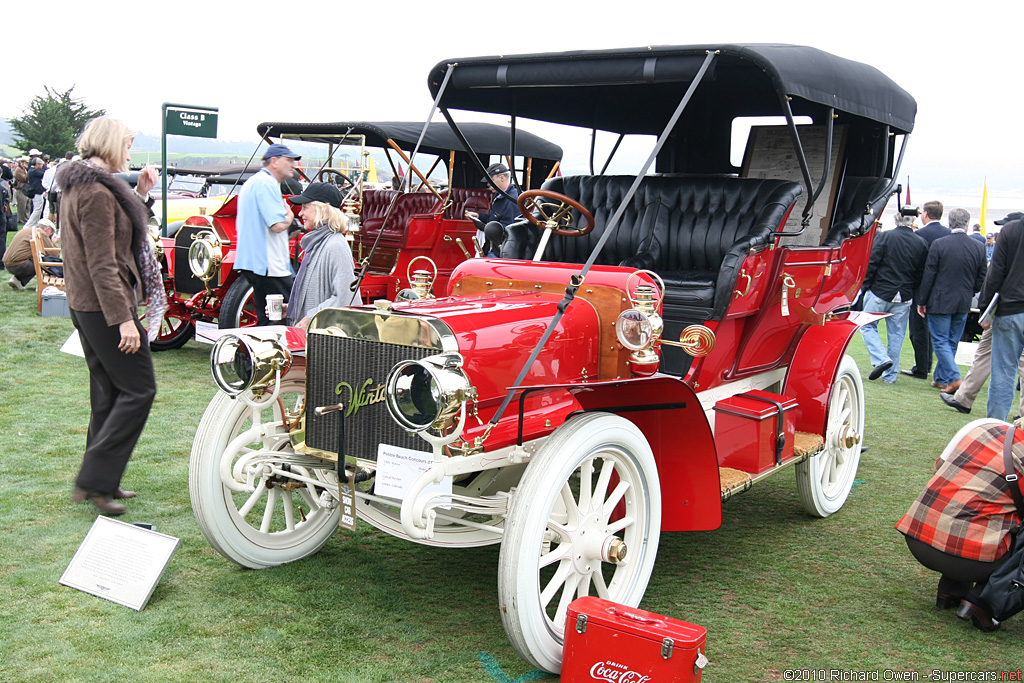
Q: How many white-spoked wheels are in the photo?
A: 3